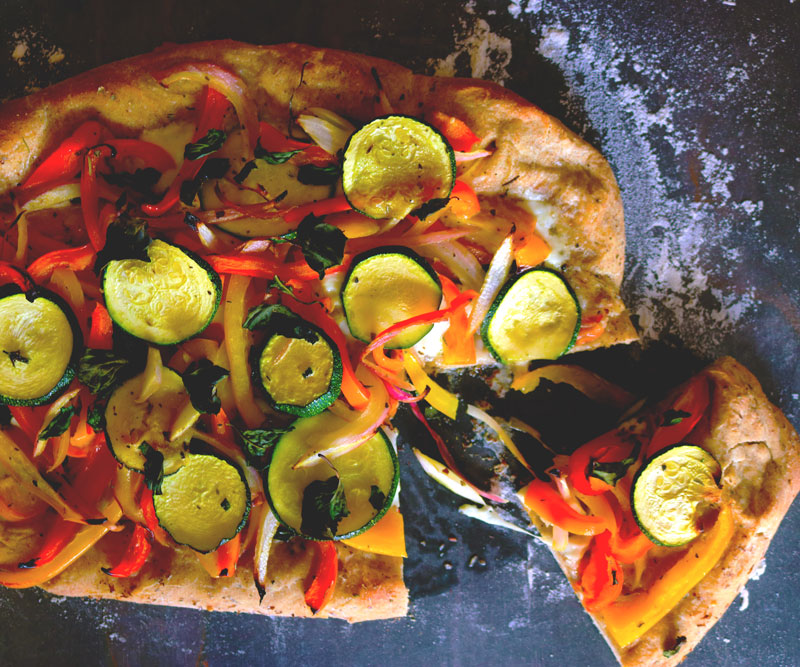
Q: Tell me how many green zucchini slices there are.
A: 11